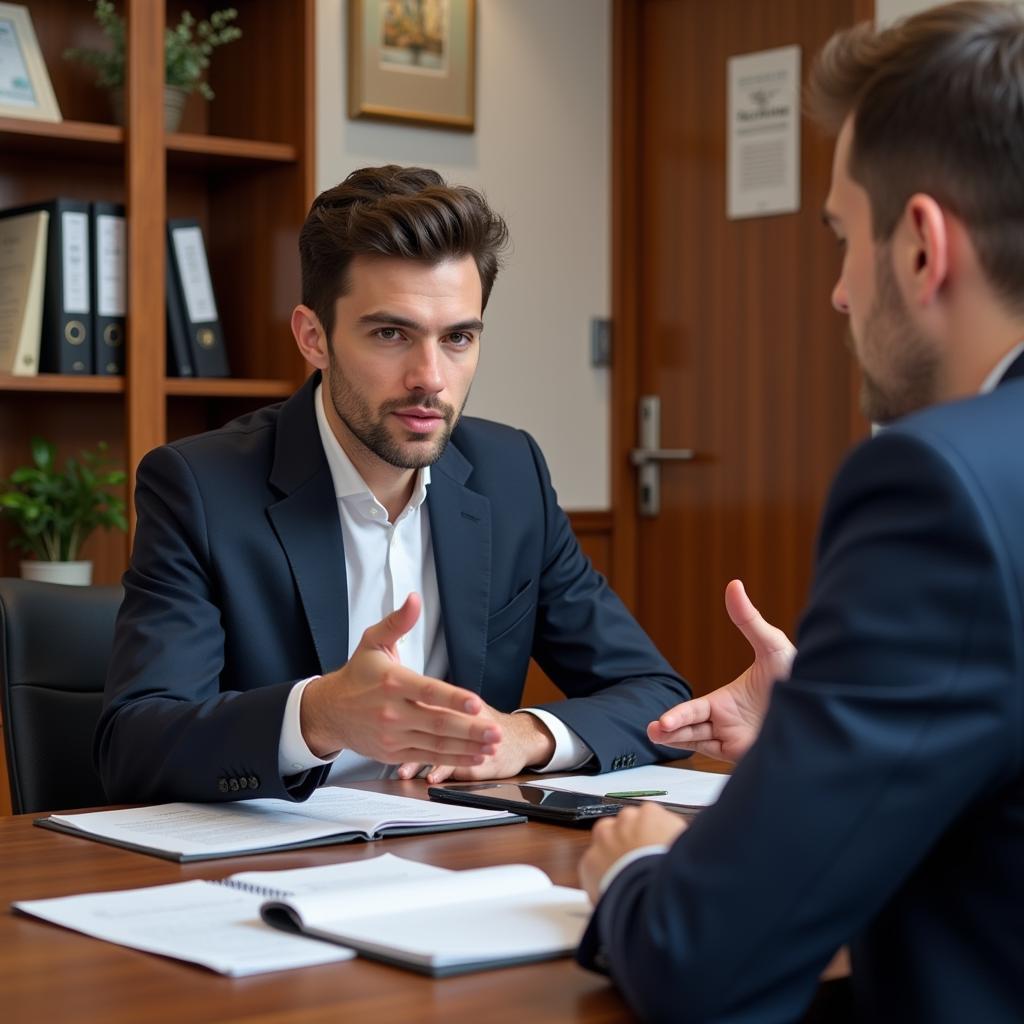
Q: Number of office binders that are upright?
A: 2